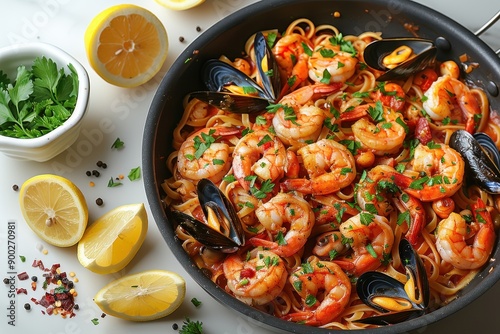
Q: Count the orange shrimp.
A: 15